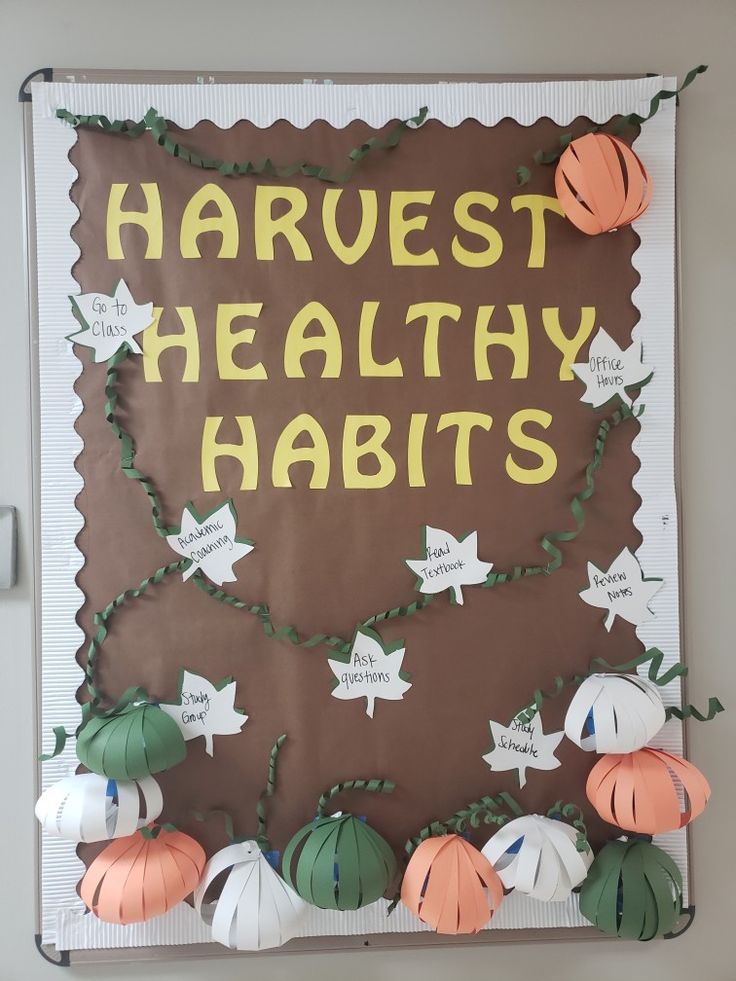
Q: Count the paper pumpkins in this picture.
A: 11